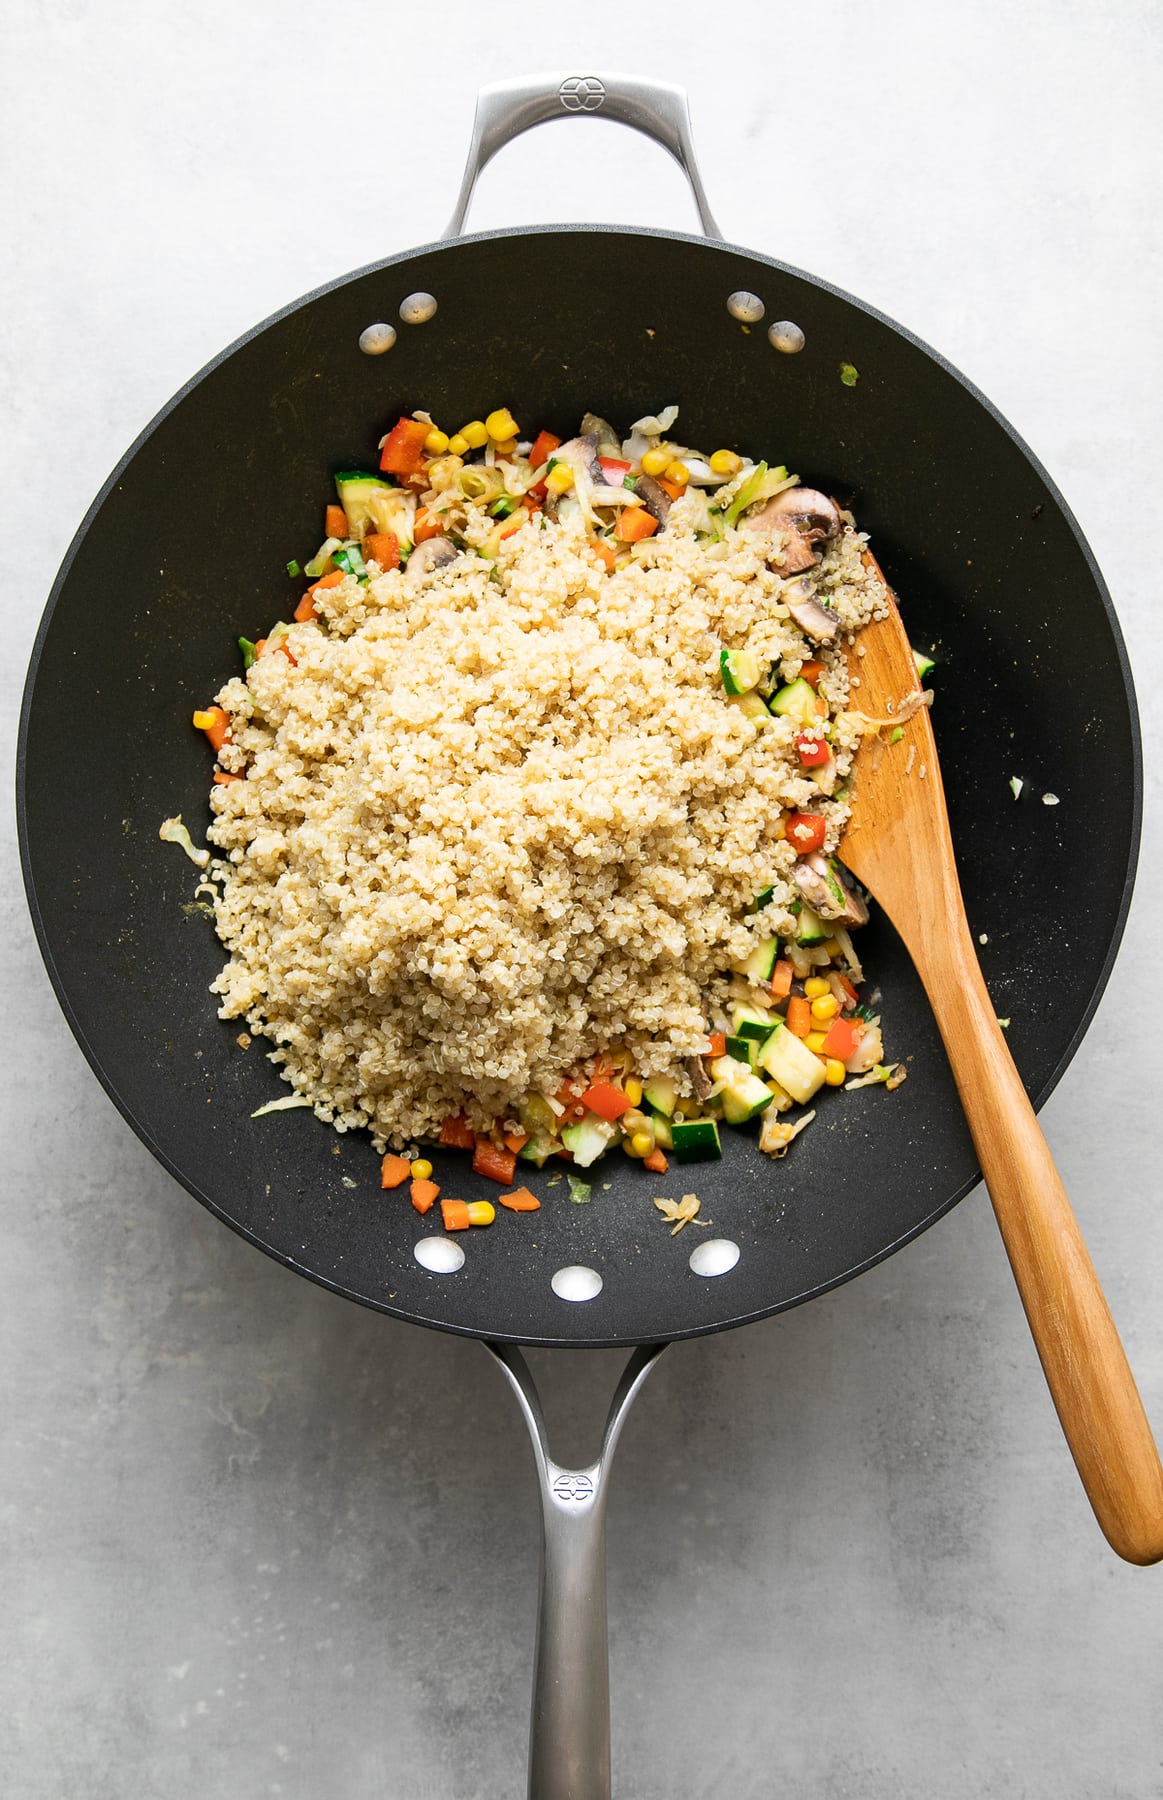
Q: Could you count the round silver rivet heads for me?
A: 7